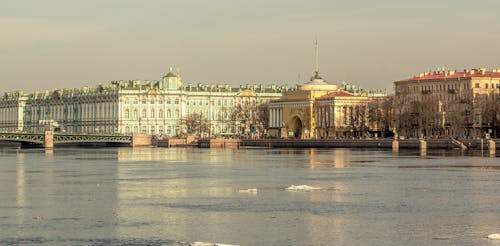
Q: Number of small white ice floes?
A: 4